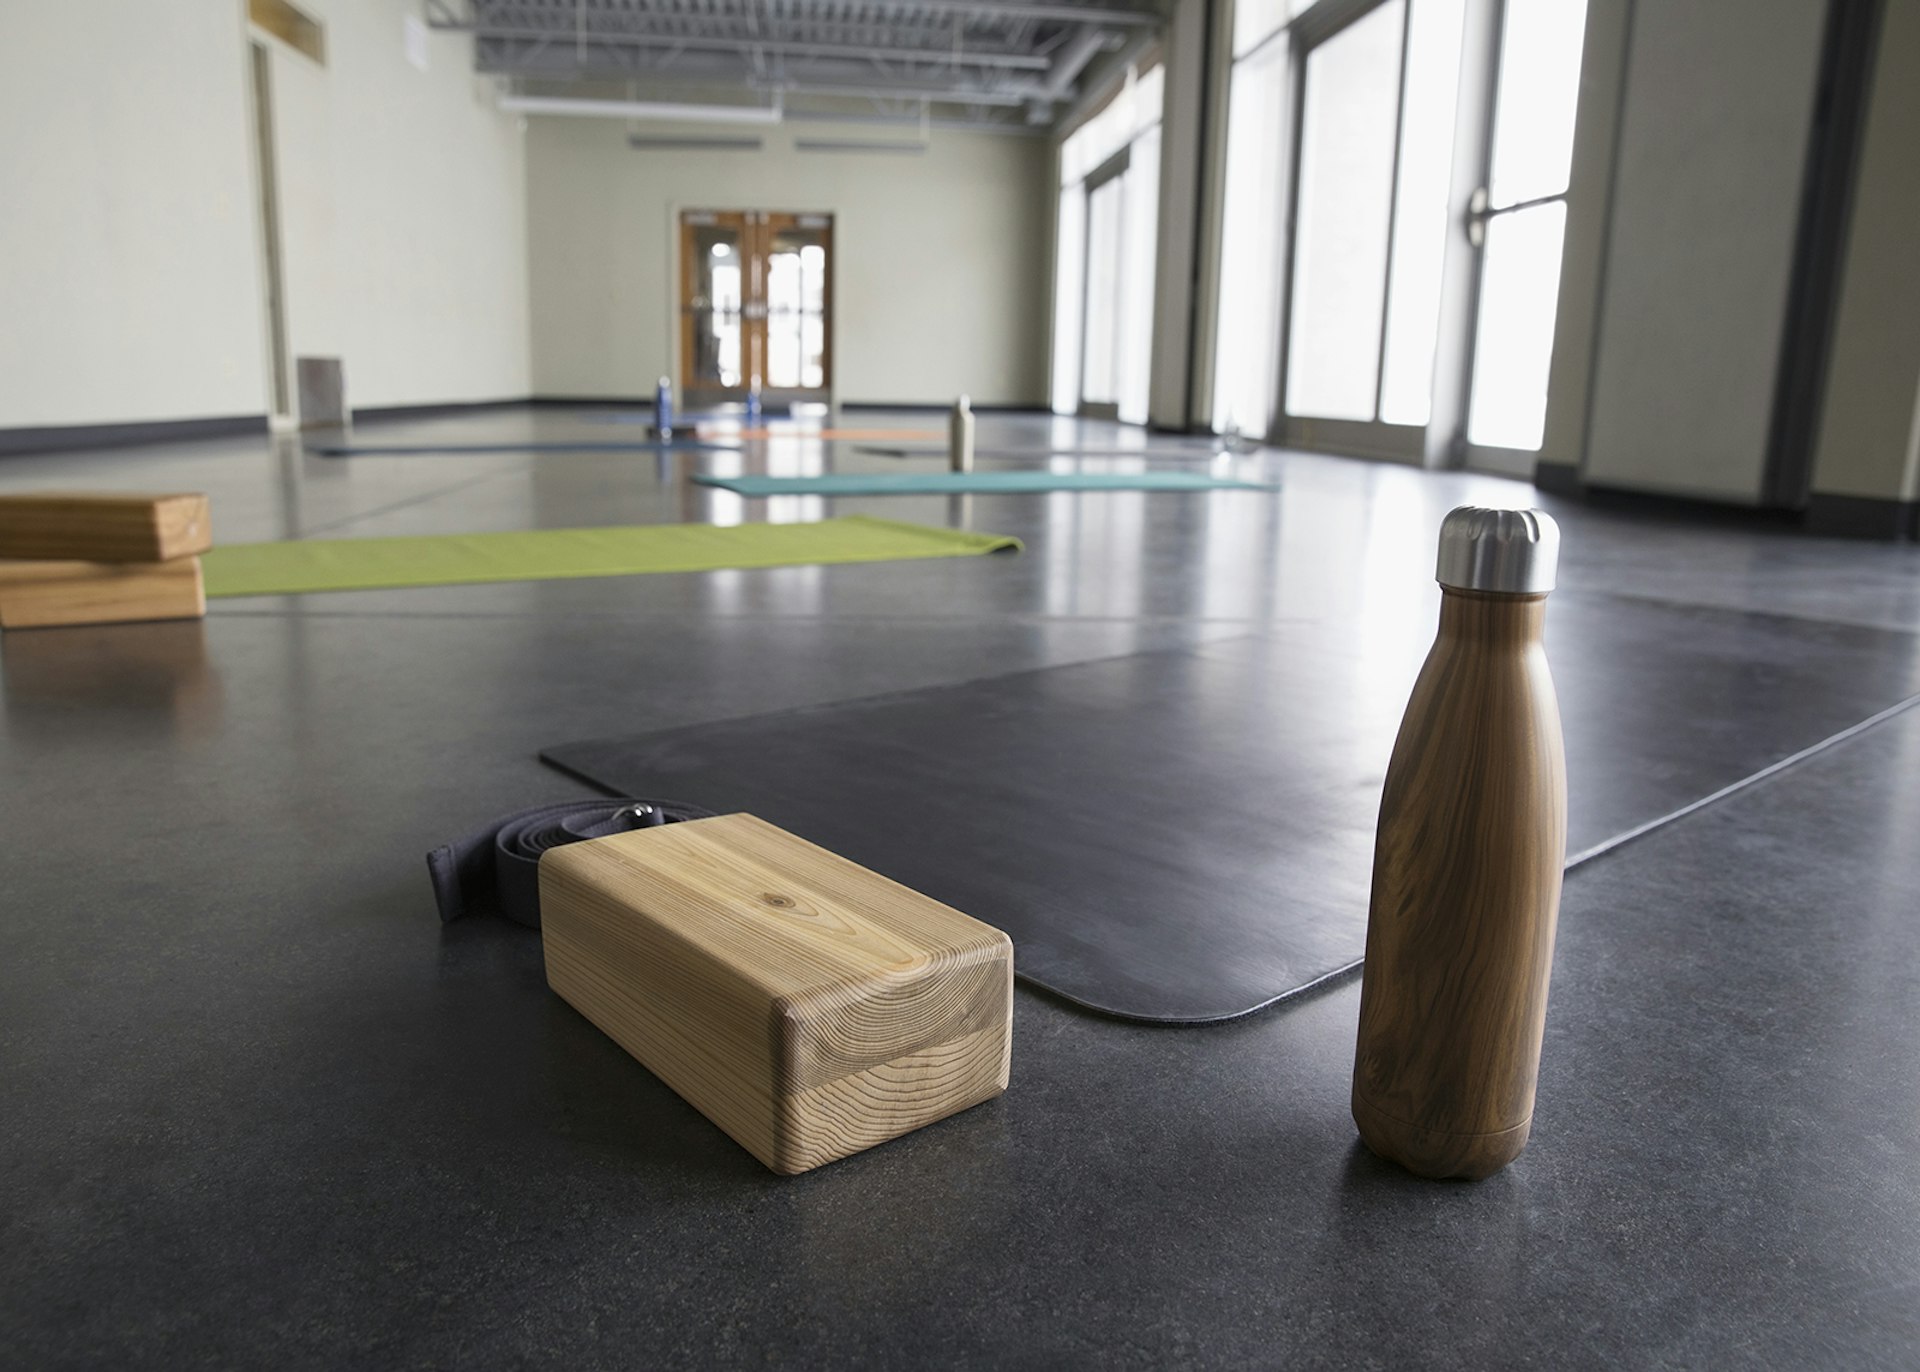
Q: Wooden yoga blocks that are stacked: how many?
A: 2